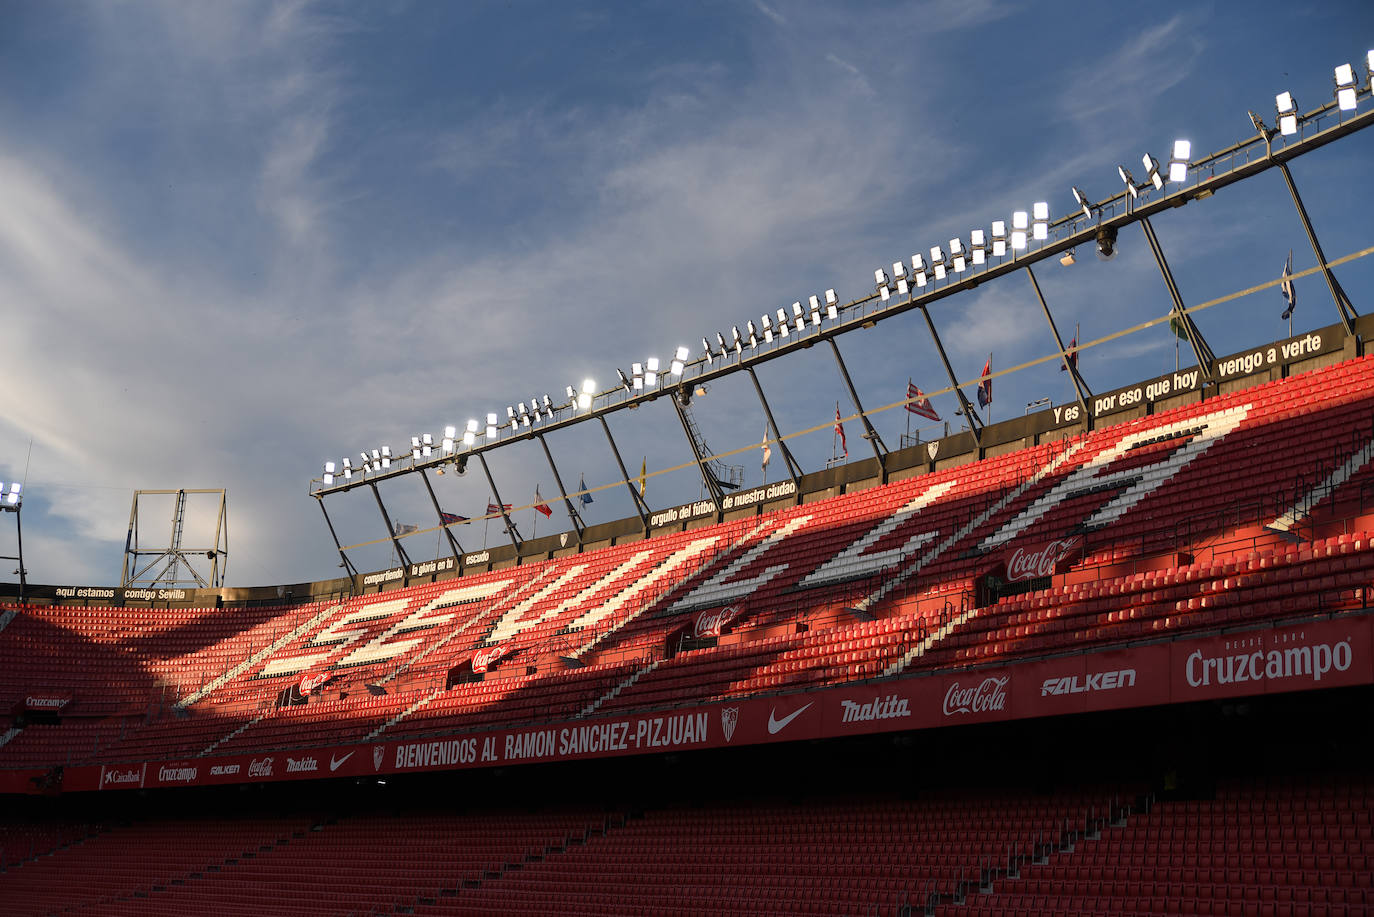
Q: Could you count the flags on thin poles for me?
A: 13